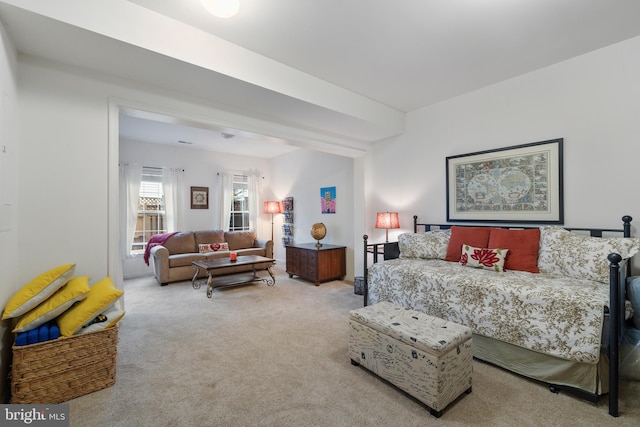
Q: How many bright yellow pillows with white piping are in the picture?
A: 3